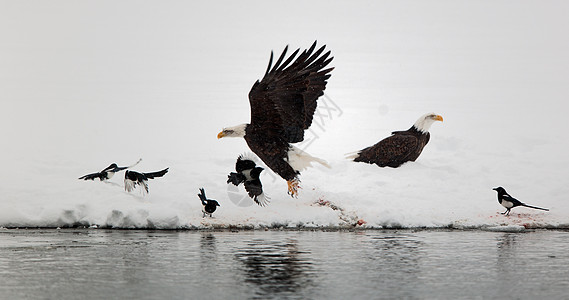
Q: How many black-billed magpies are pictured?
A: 5